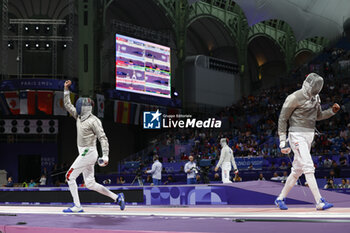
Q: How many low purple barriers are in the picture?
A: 1